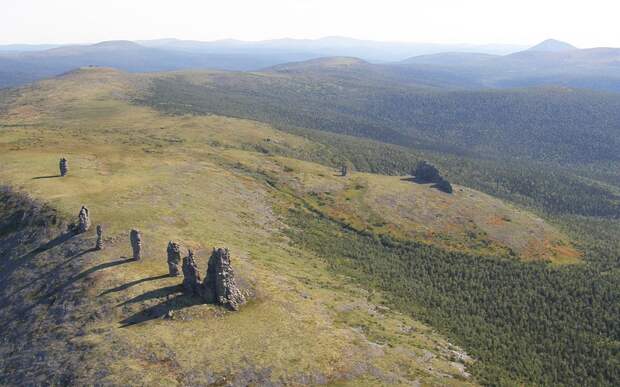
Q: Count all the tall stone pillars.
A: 7